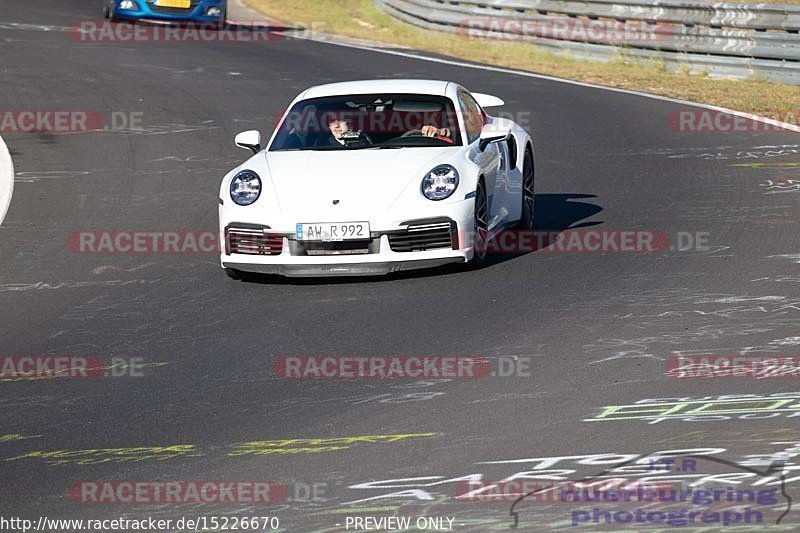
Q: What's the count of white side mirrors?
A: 2